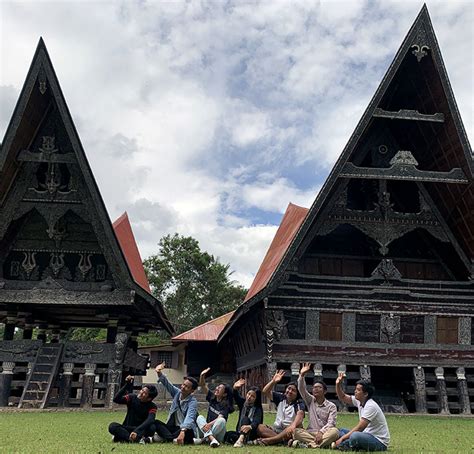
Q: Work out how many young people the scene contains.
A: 7